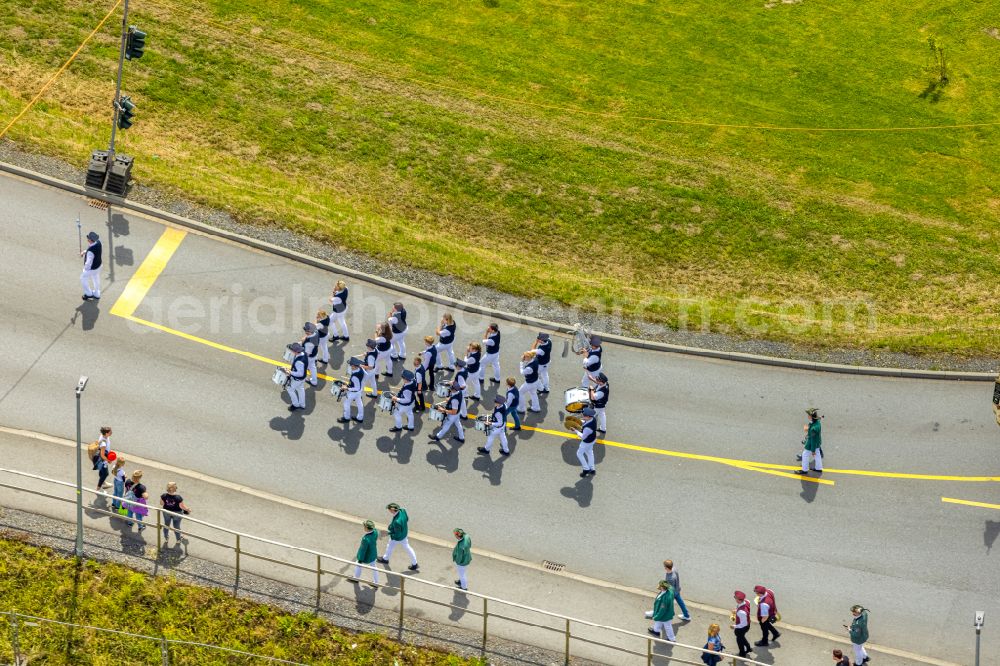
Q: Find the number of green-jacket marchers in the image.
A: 6